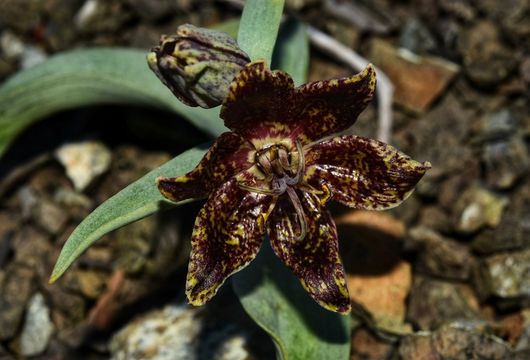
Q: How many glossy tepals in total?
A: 6